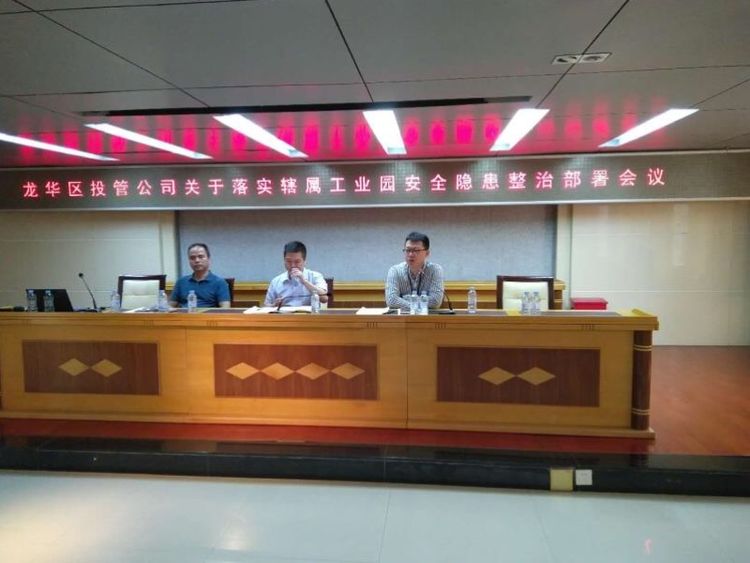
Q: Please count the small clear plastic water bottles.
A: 11